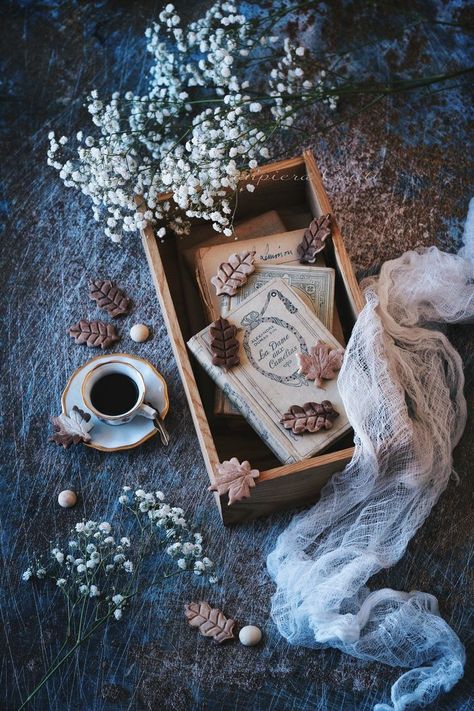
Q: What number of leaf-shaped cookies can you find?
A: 10